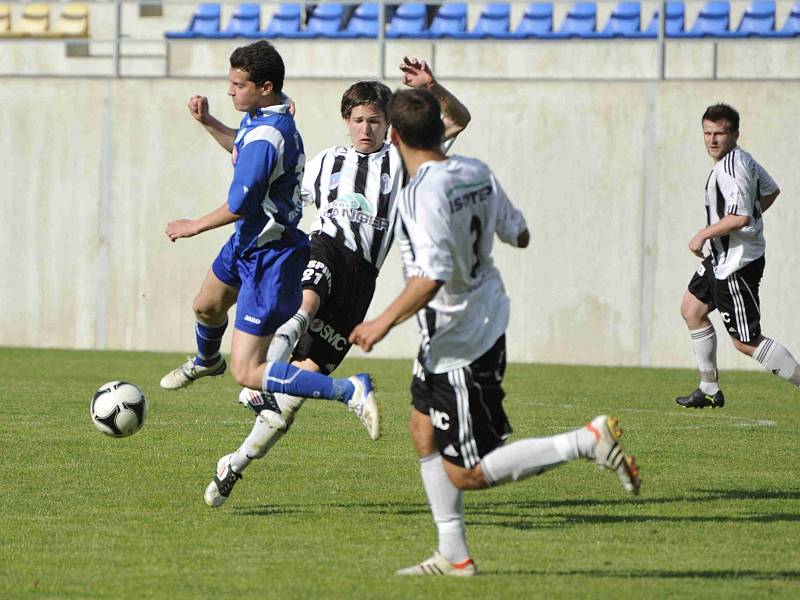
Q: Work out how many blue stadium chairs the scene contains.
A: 15